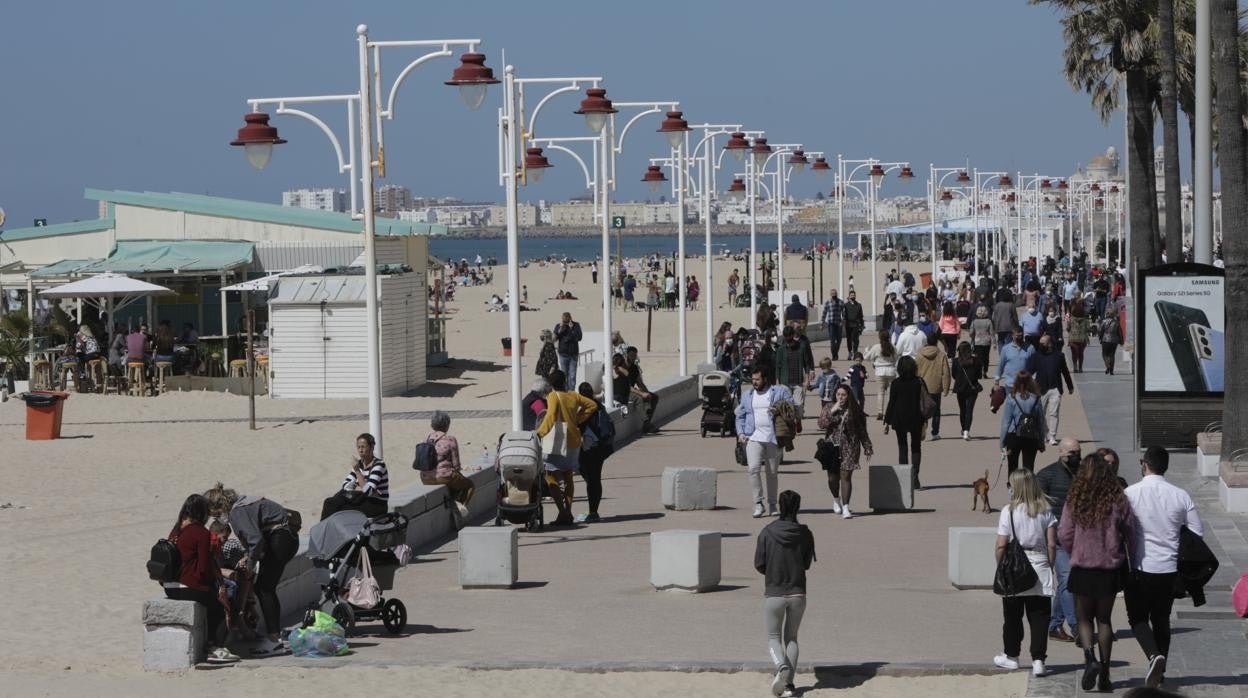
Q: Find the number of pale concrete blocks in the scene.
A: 5